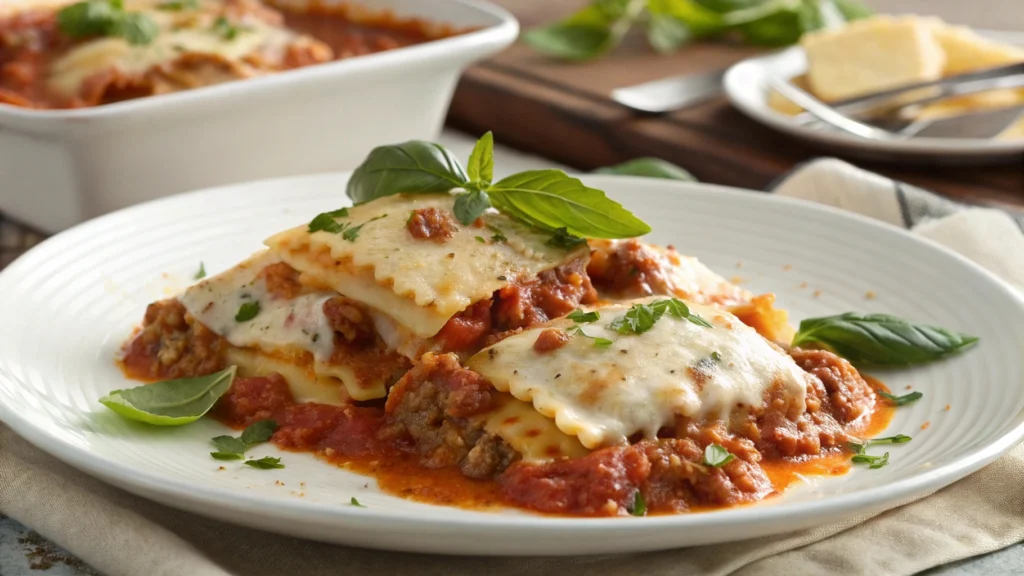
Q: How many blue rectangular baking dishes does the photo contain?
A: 0